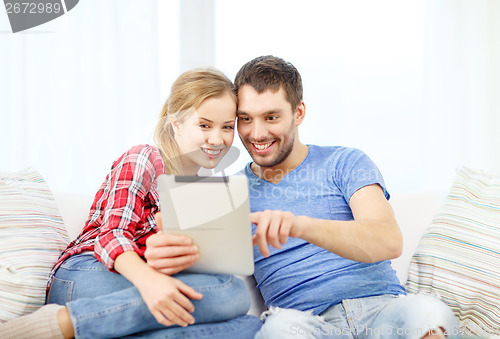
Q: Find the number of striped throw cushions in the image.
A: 2